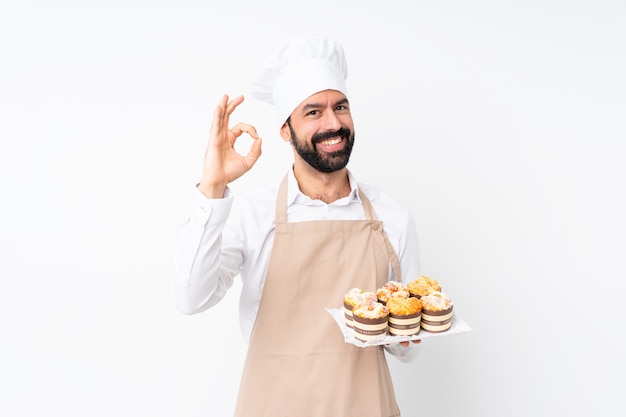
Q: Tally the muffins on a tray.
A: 6